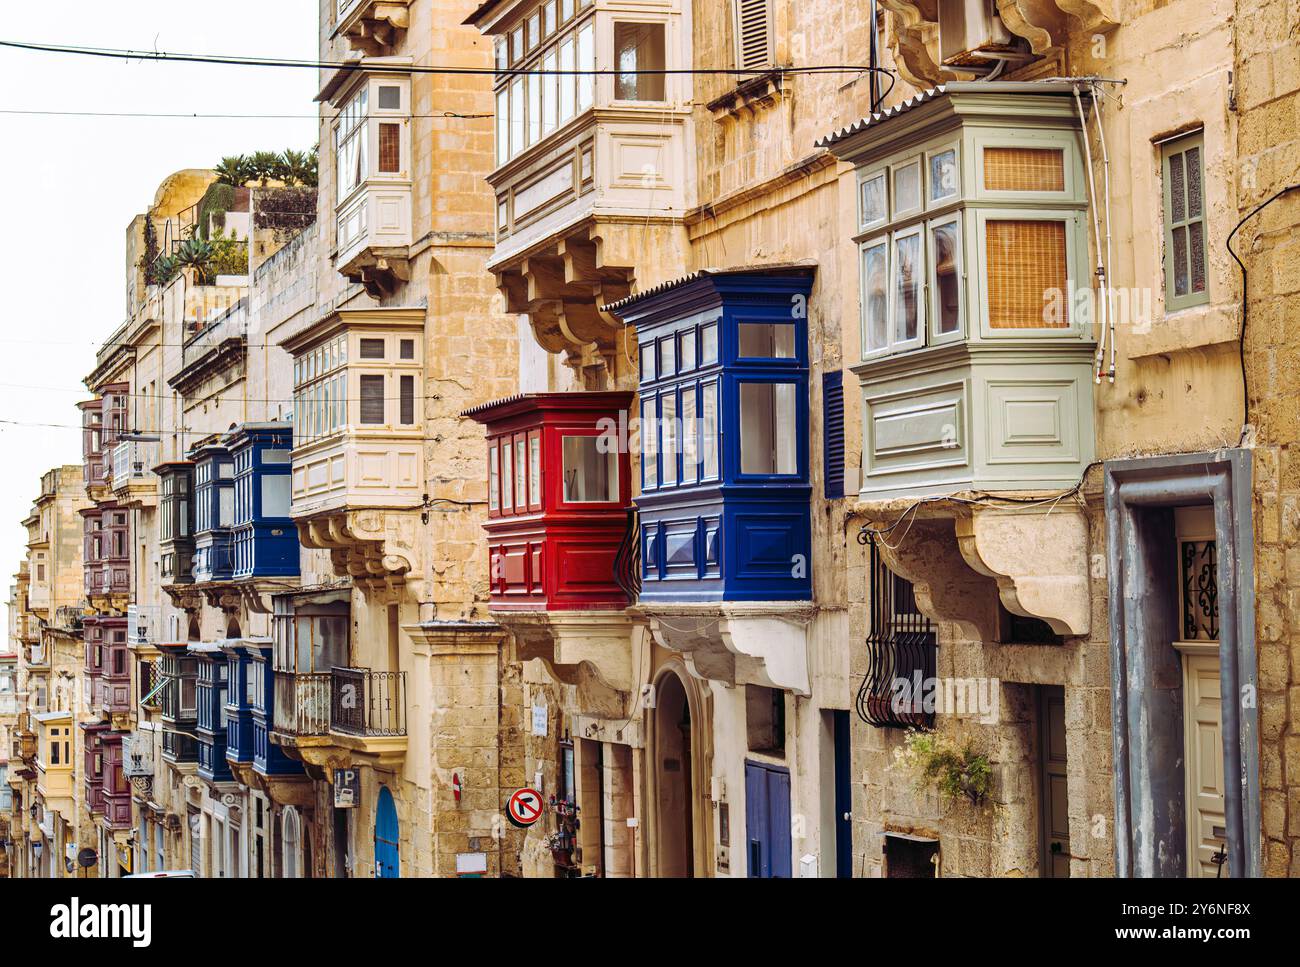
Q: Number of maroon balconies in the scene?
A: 8